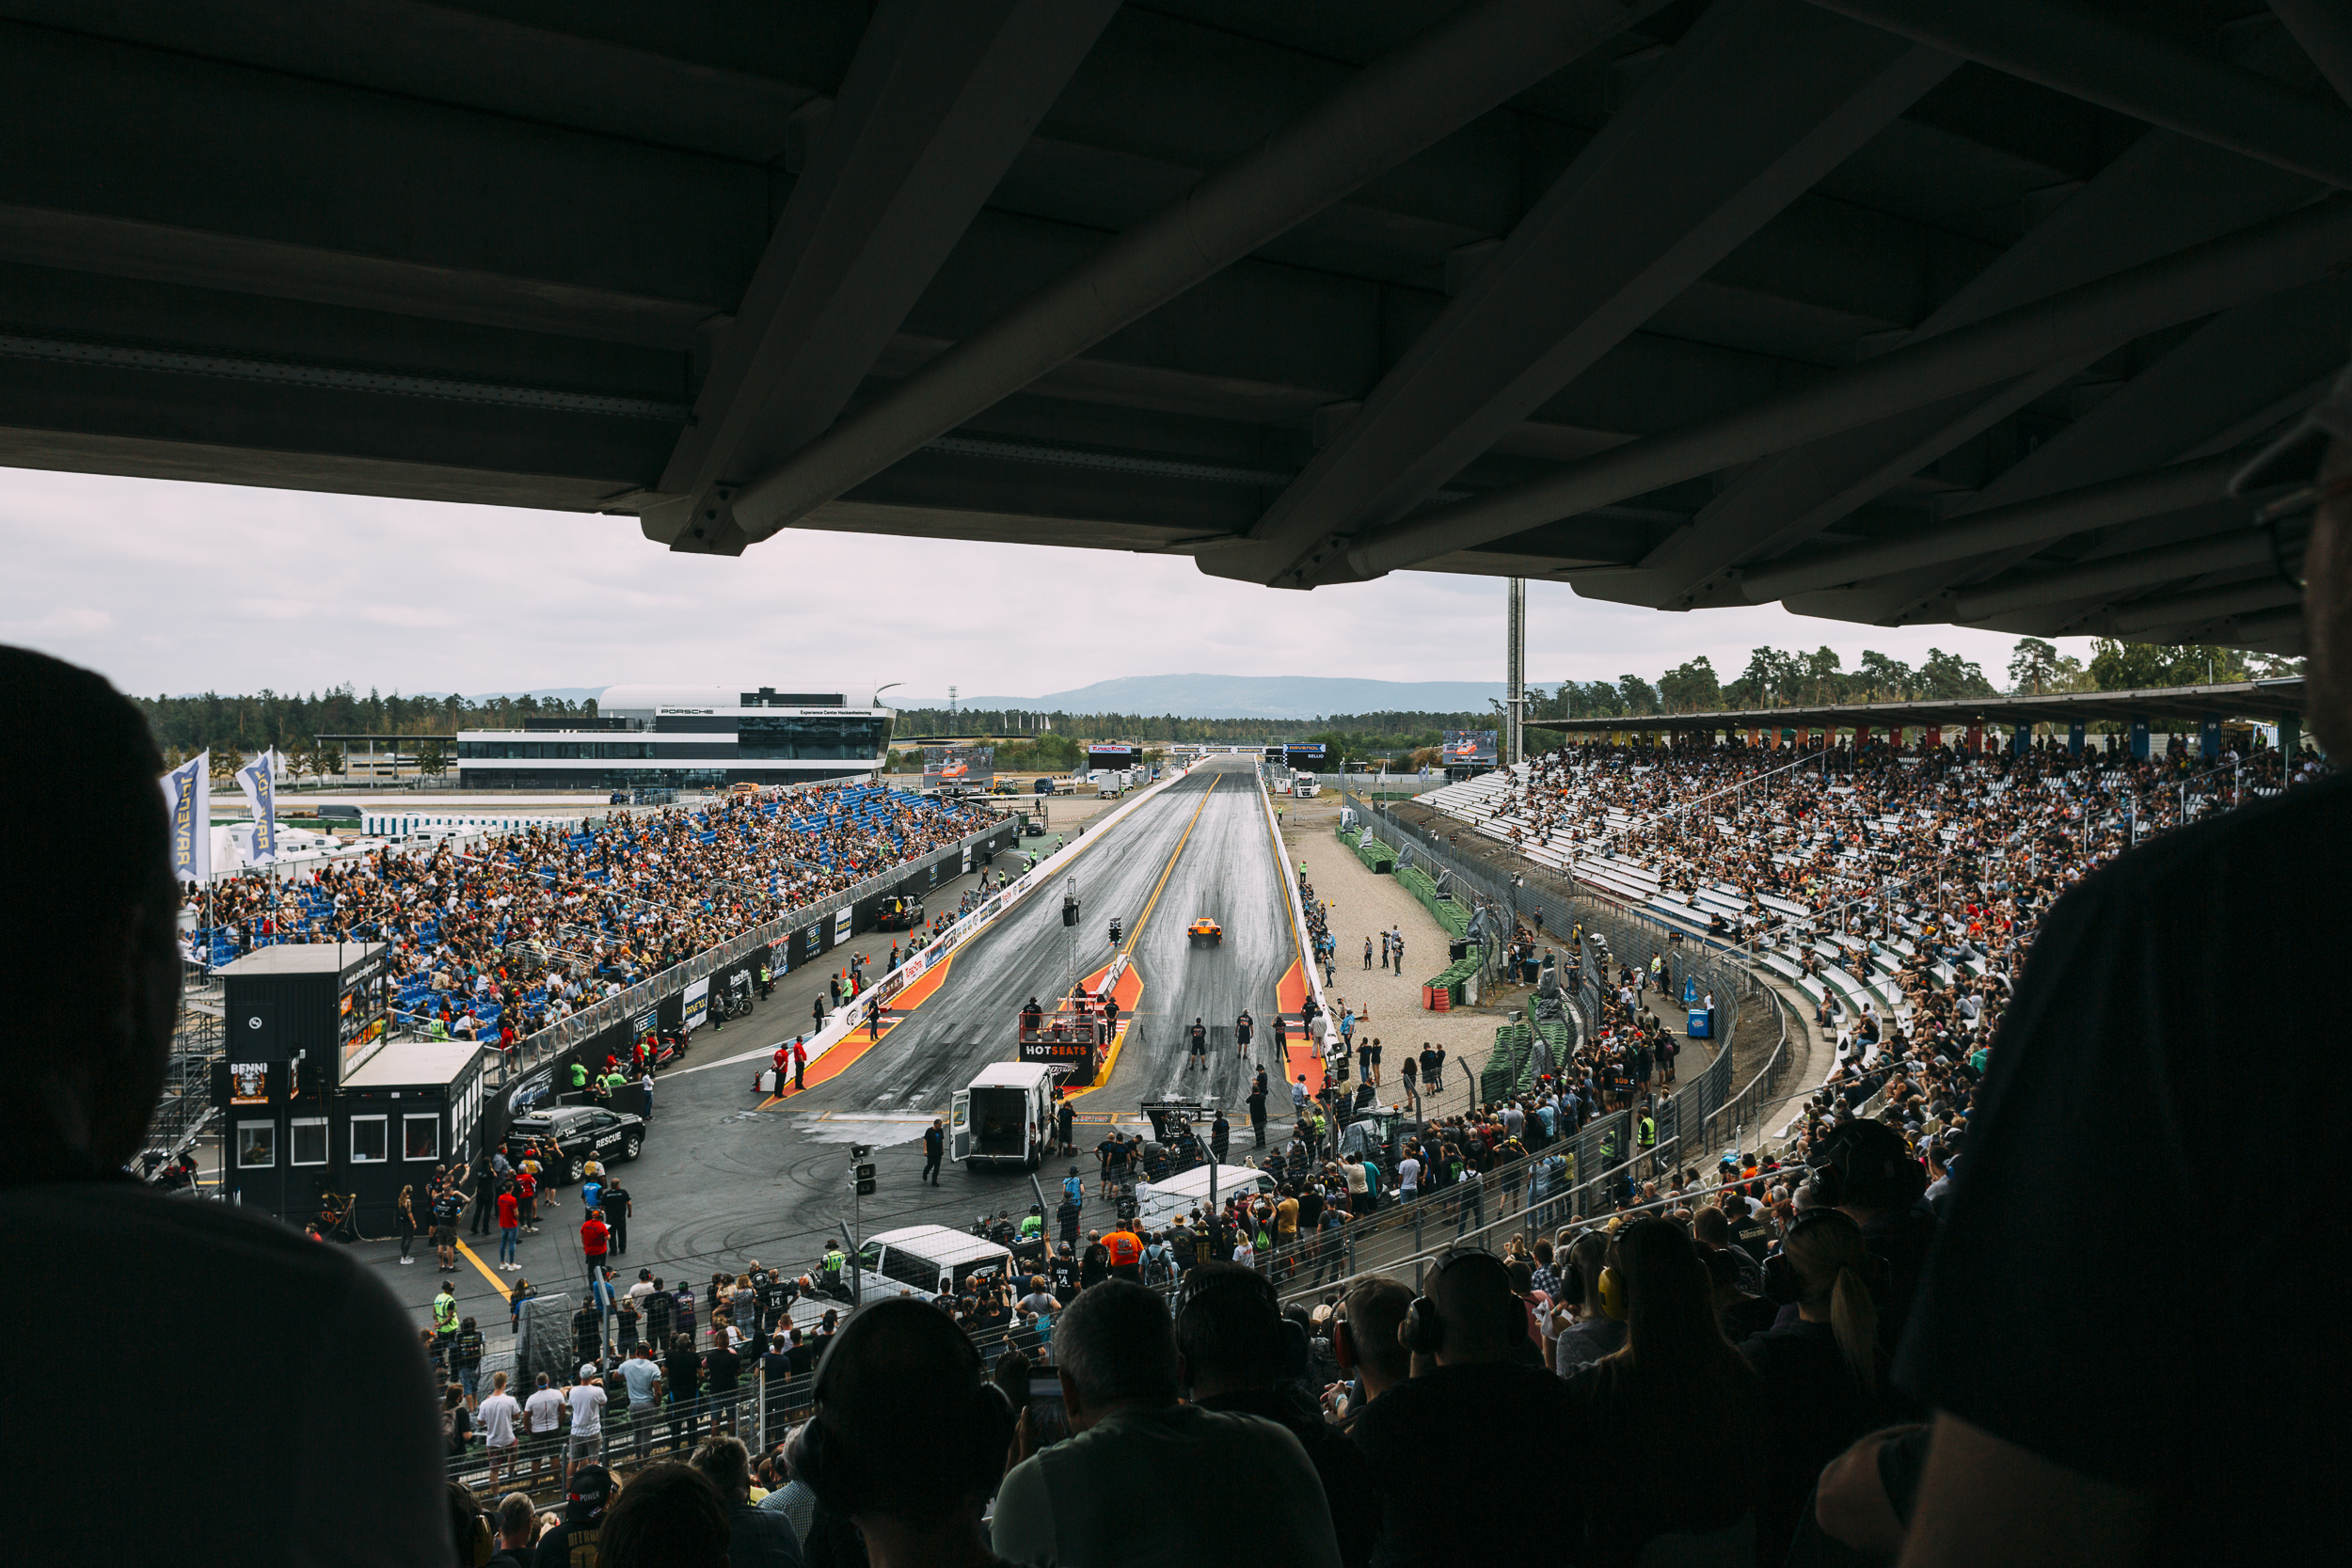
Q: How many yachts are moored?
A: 0